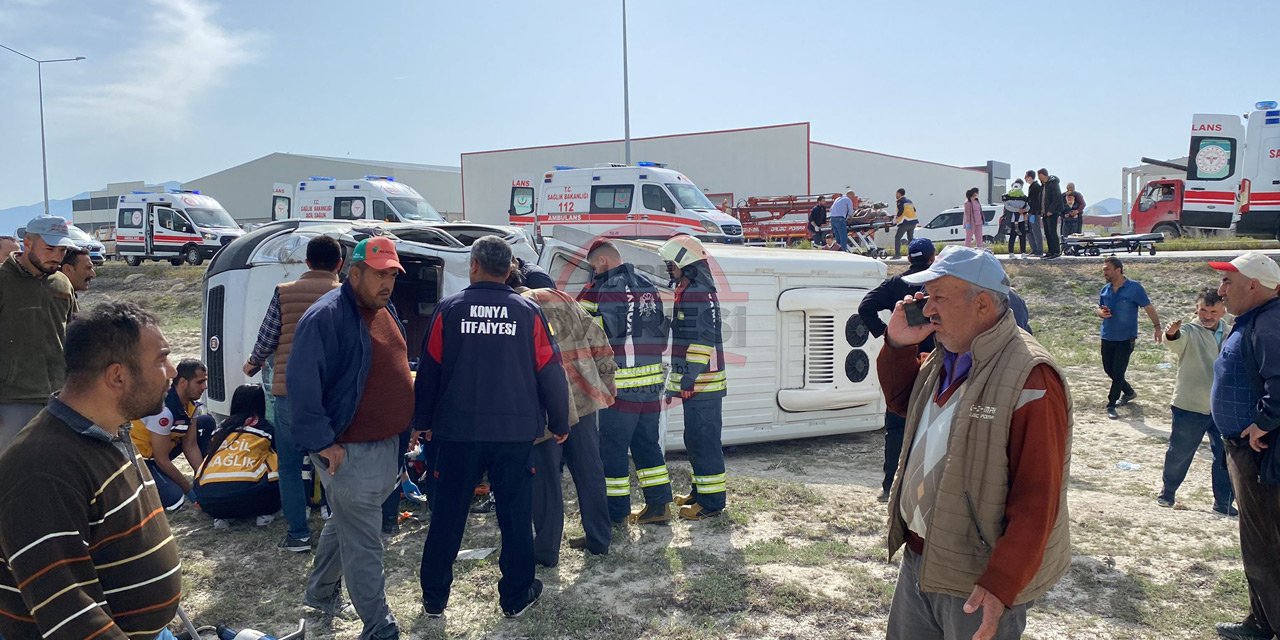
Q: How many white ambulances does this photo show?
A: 4